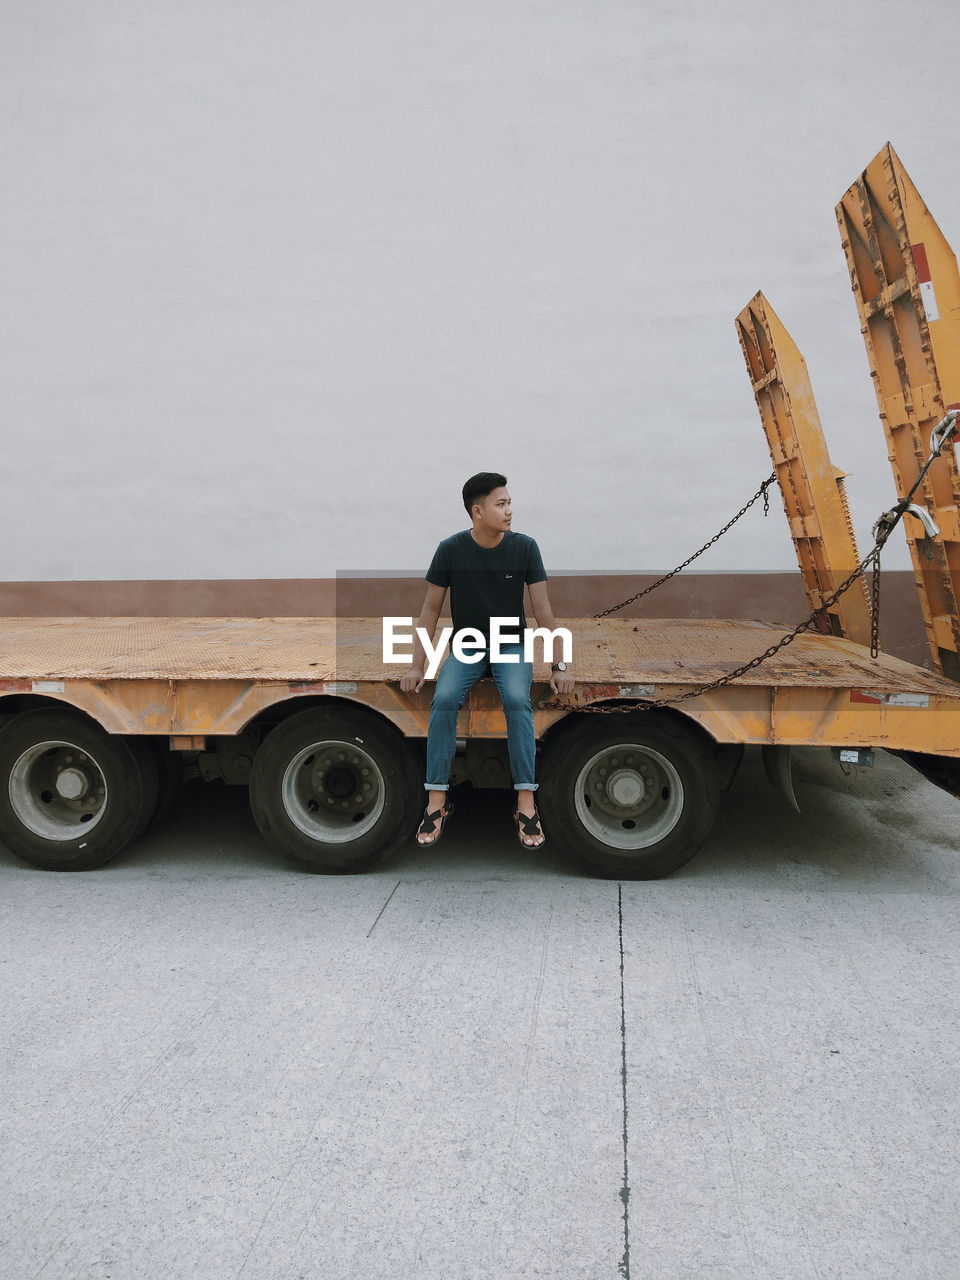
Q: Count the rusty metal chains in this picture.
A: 2